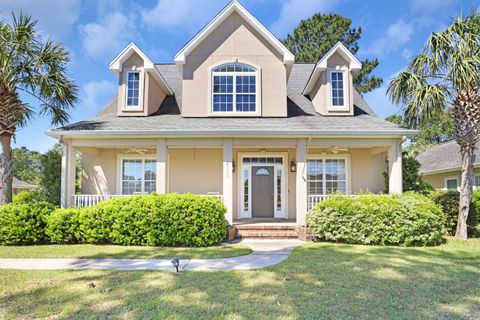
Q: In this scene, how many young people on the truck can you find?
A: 0